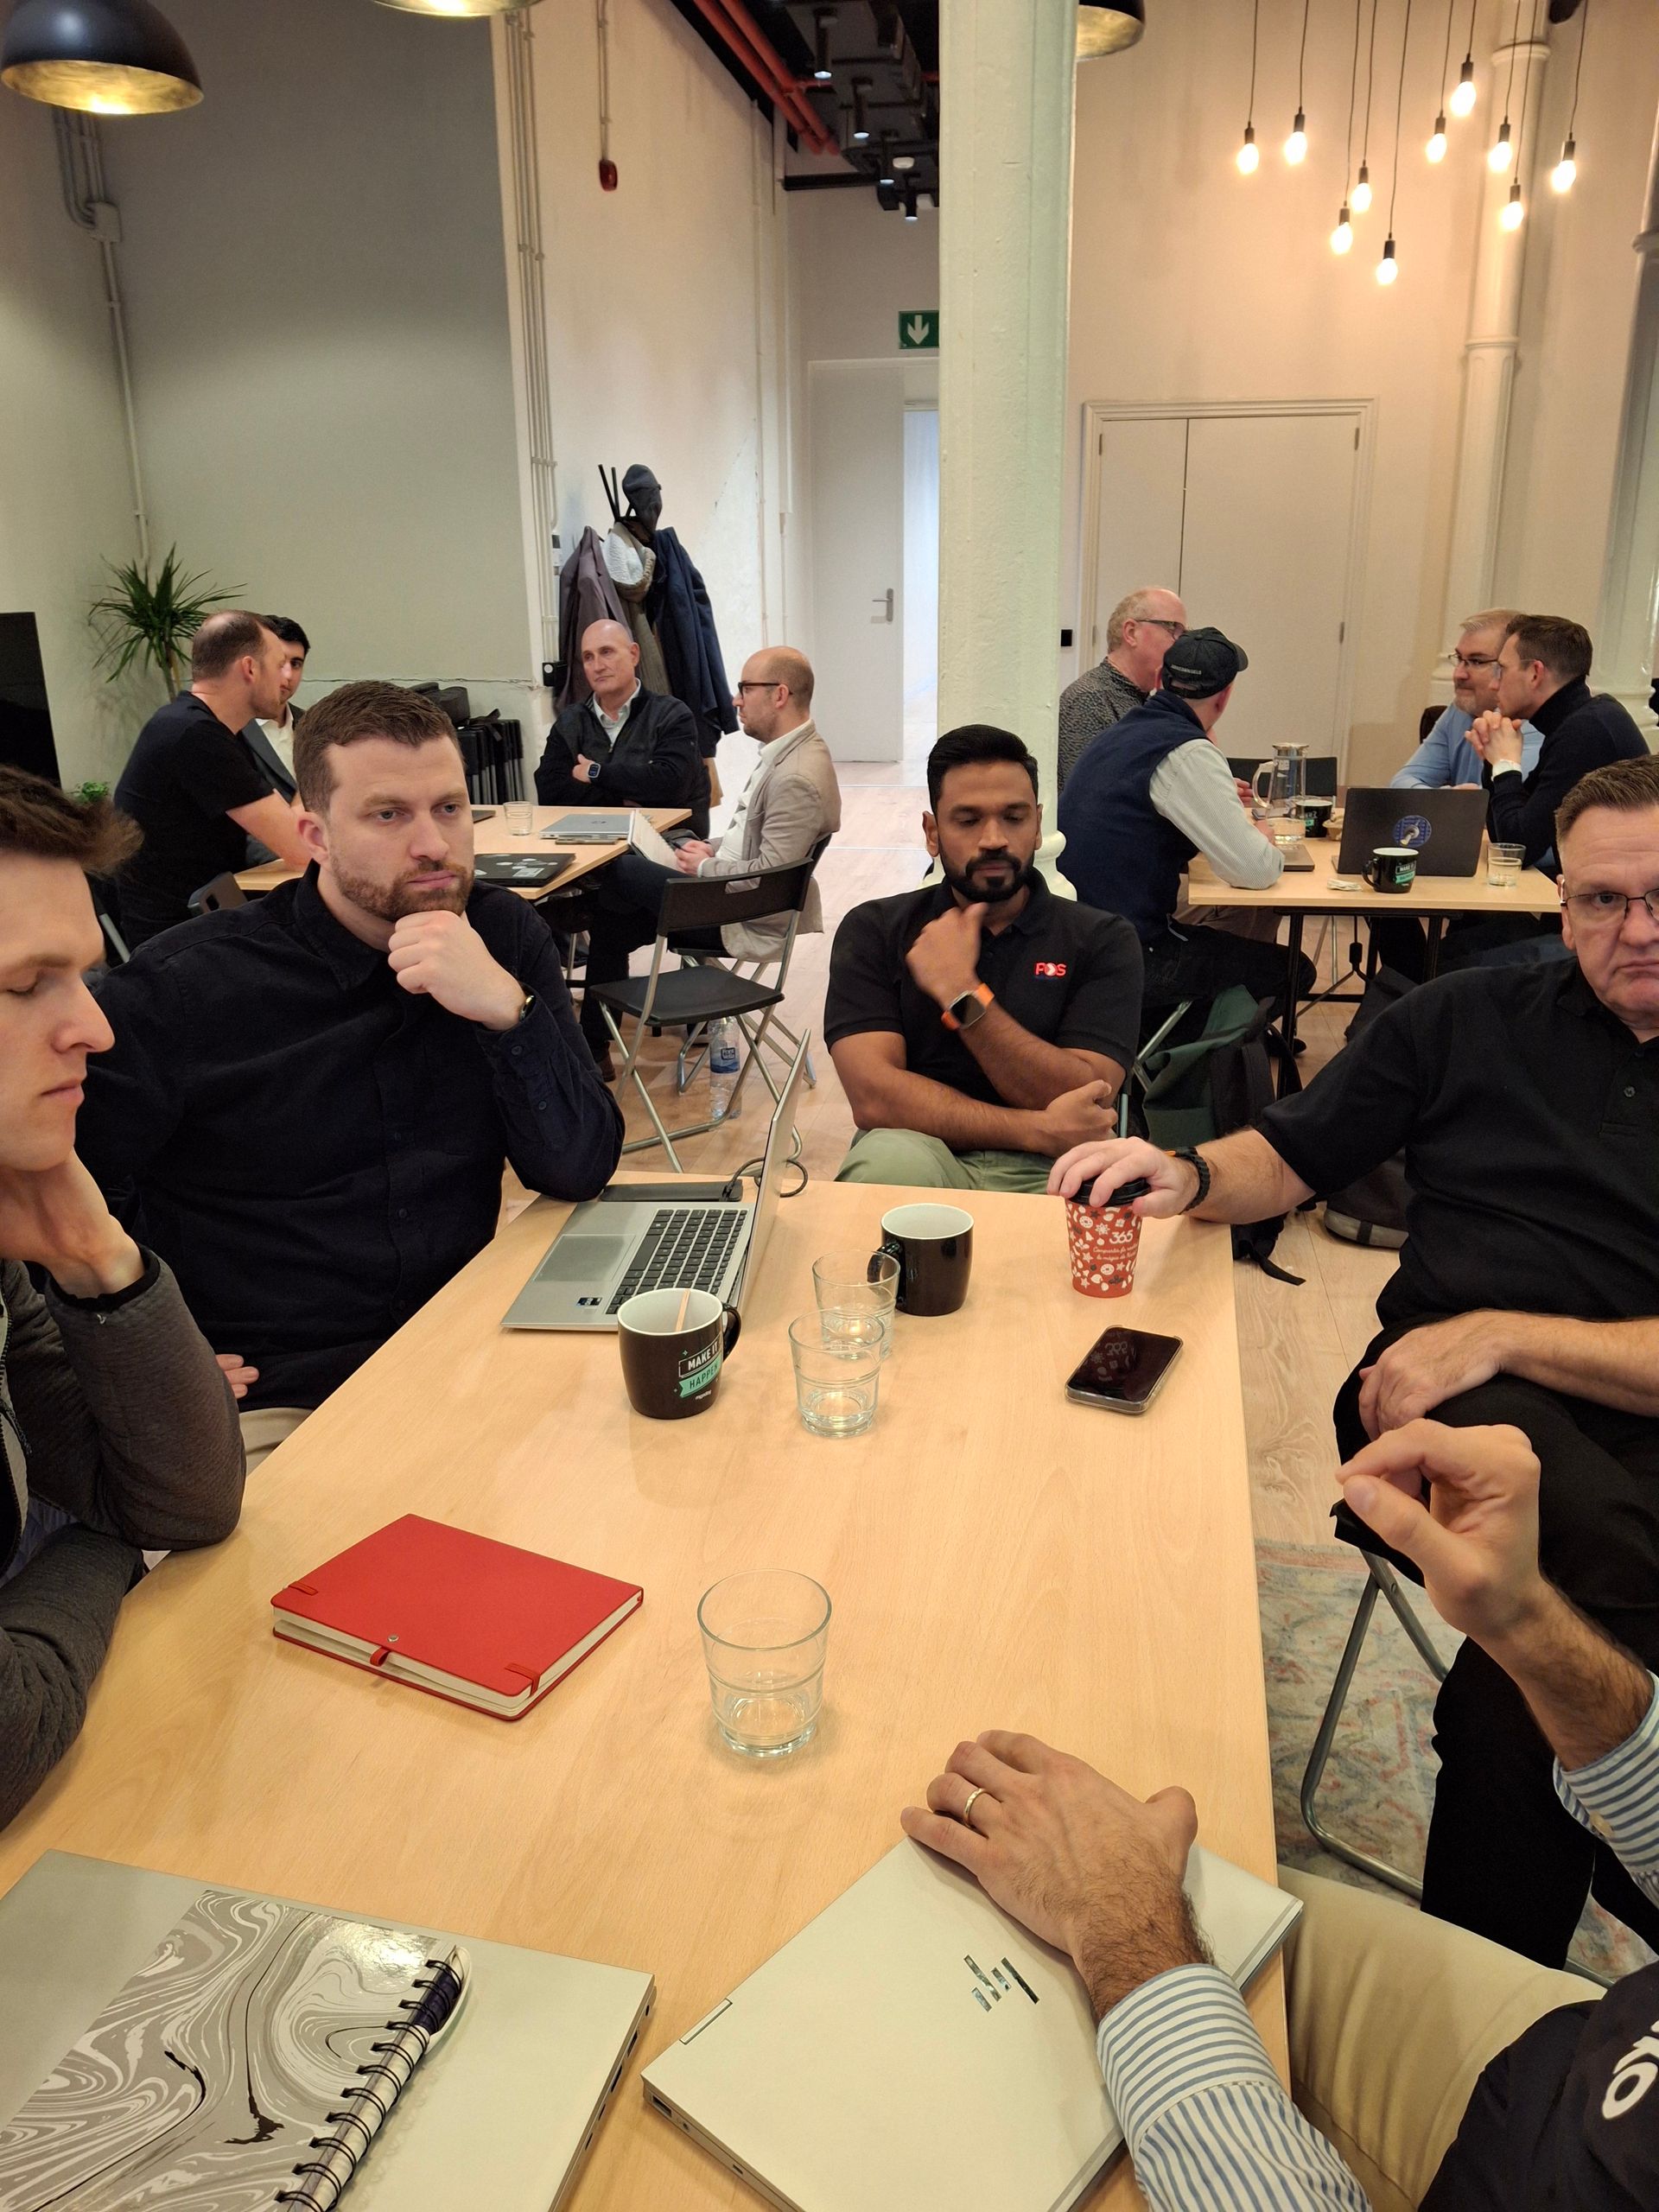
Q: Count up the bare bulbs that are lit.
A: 10